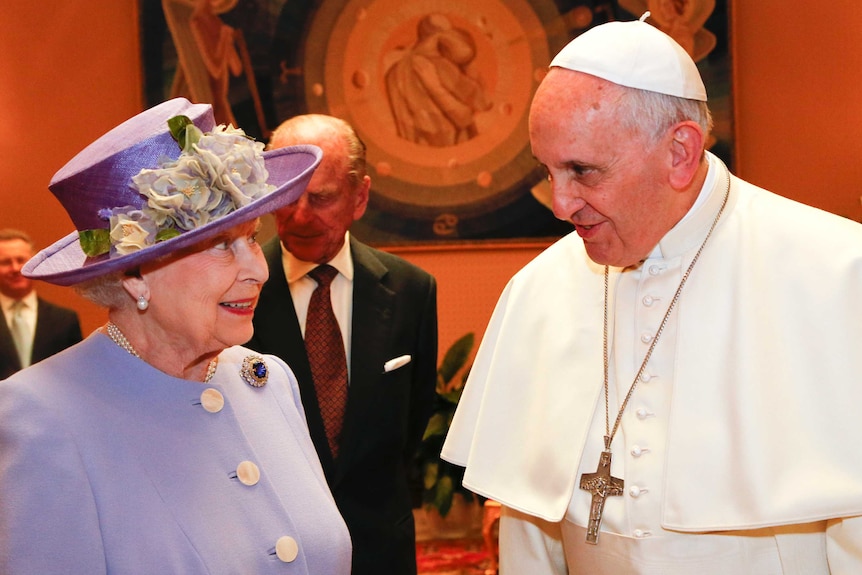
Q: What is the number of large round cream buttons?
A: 3